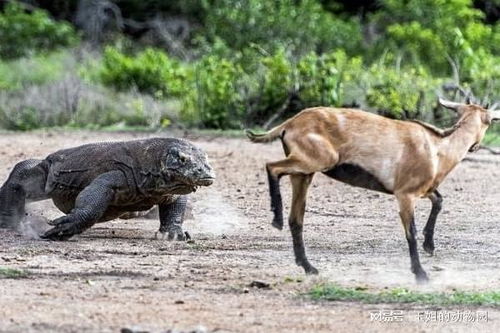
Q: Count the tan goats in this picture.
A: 1